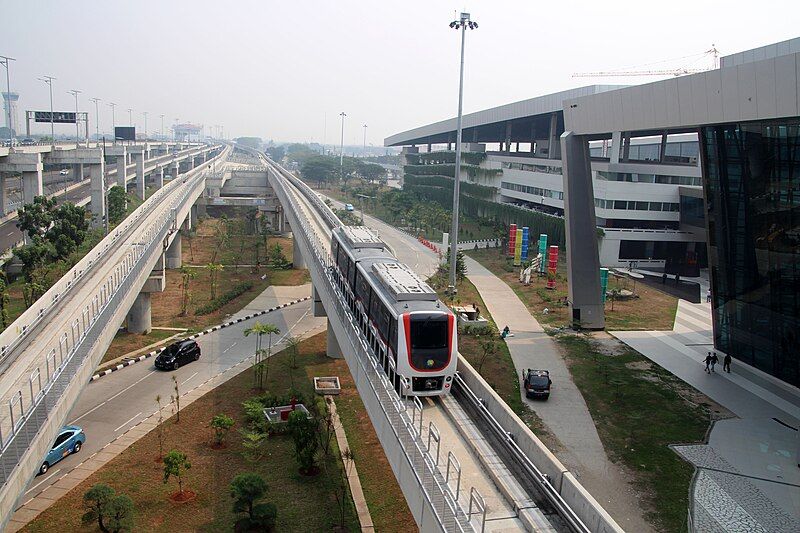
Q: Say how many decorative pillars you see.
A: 6